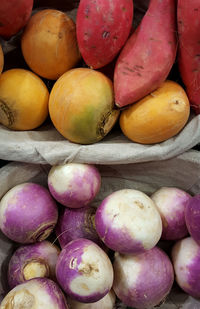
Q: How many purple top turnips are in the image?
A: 12